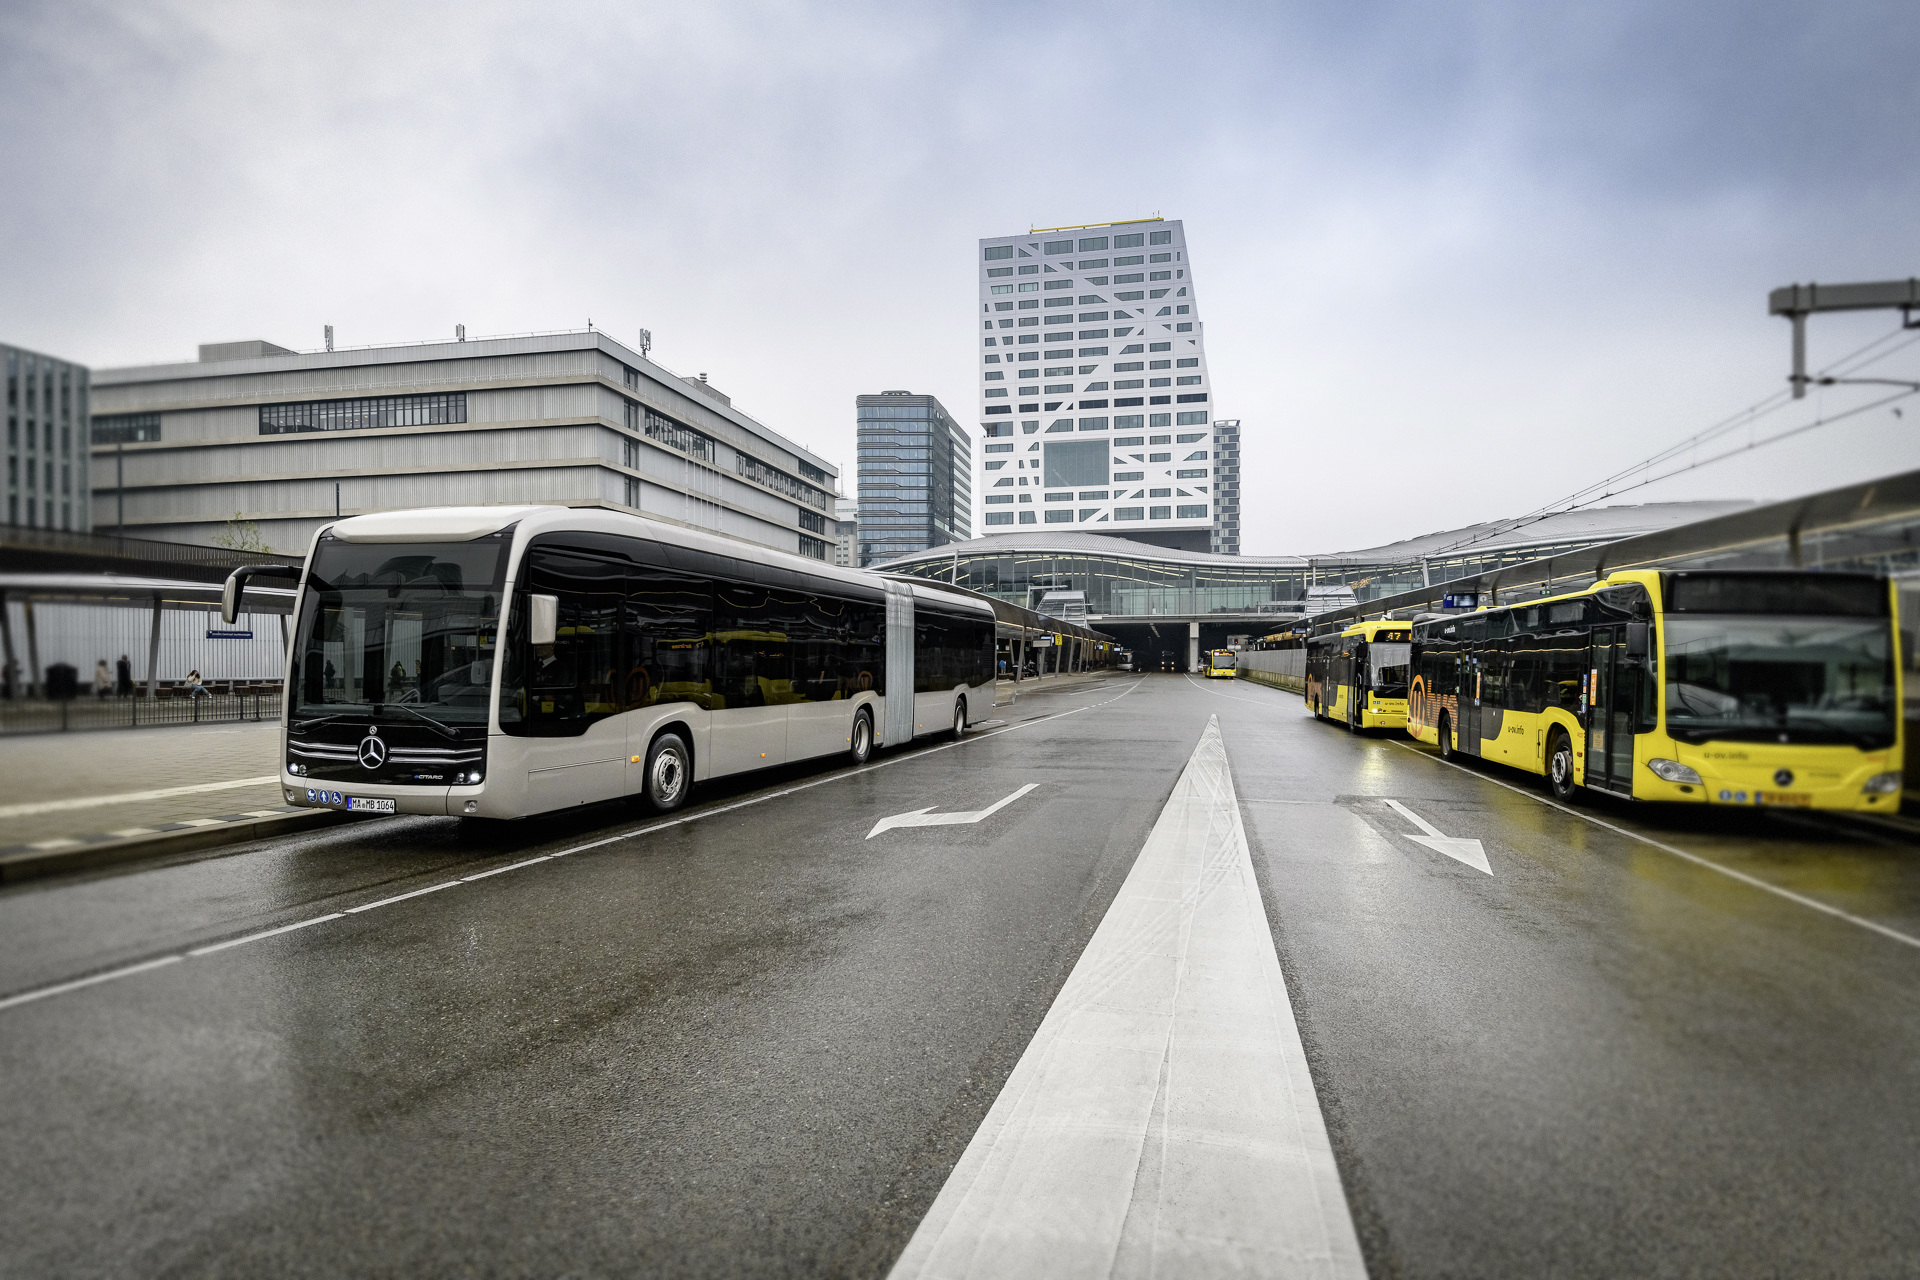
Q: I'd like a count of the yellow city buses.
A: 3